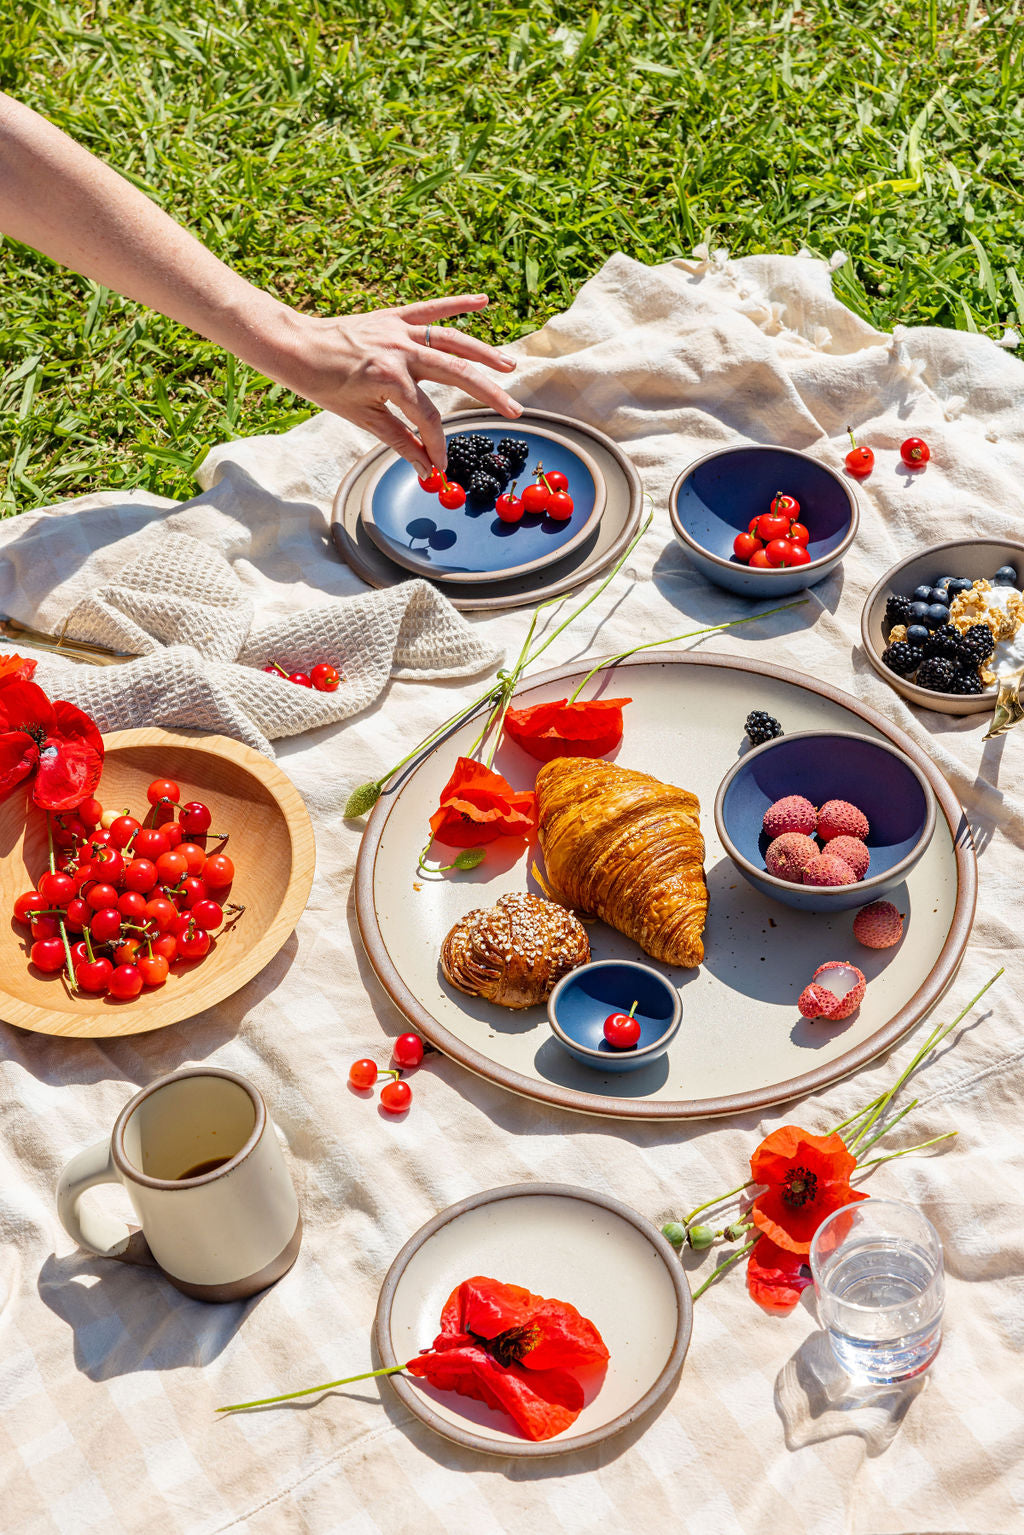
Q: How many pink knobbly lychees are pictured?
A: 7